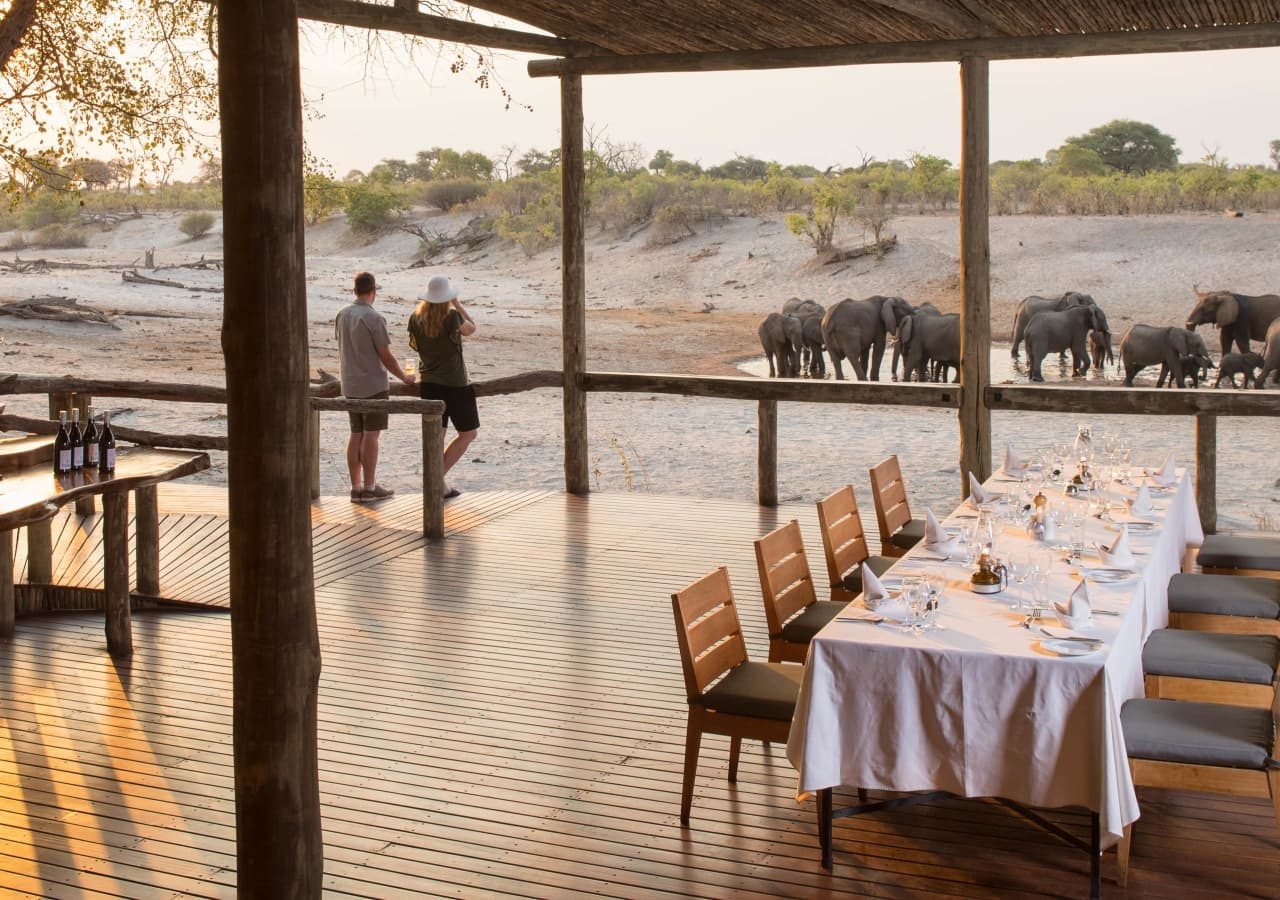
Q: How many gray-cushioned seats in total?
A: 8